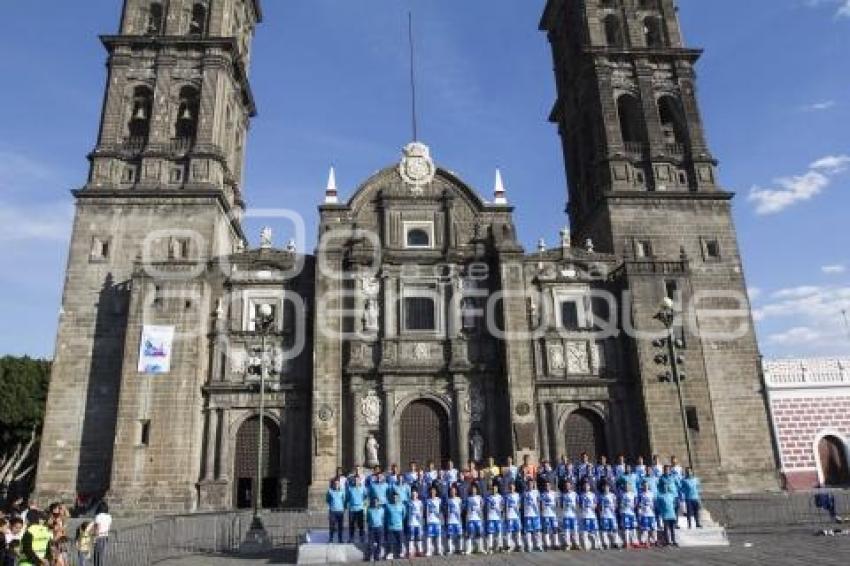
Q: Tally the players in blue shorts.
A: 13